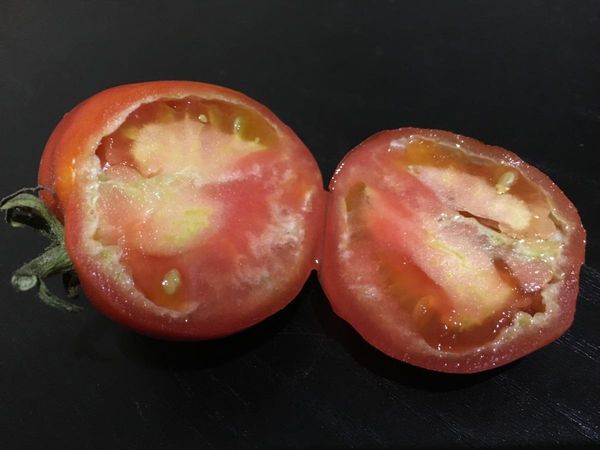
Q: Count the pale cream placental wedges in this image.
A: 4